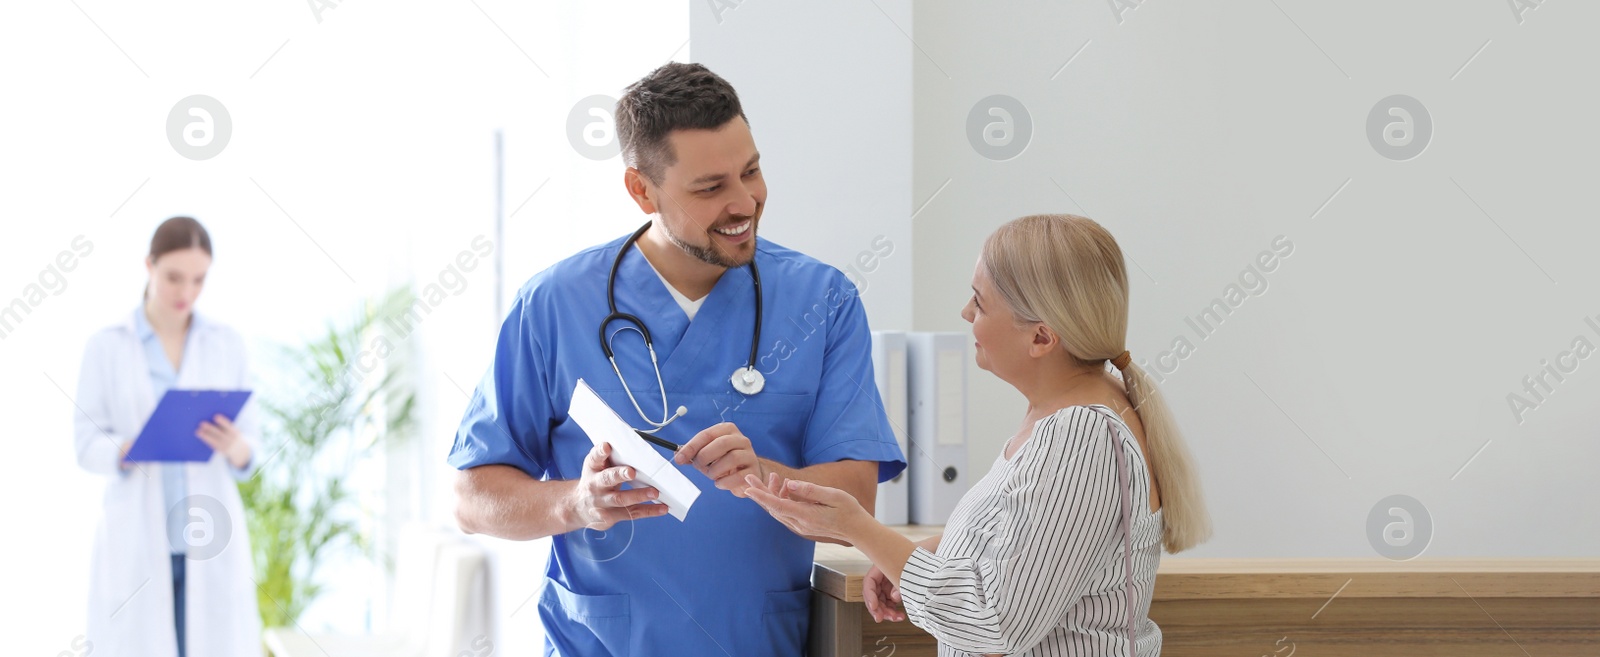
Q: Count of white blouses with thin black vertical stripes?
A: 1